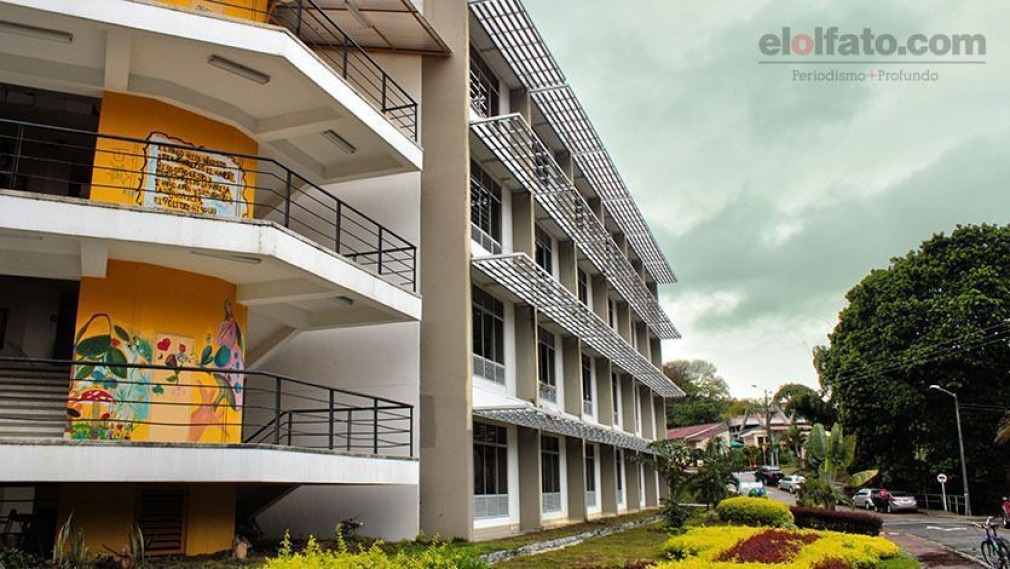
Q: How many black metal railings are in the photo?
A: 3